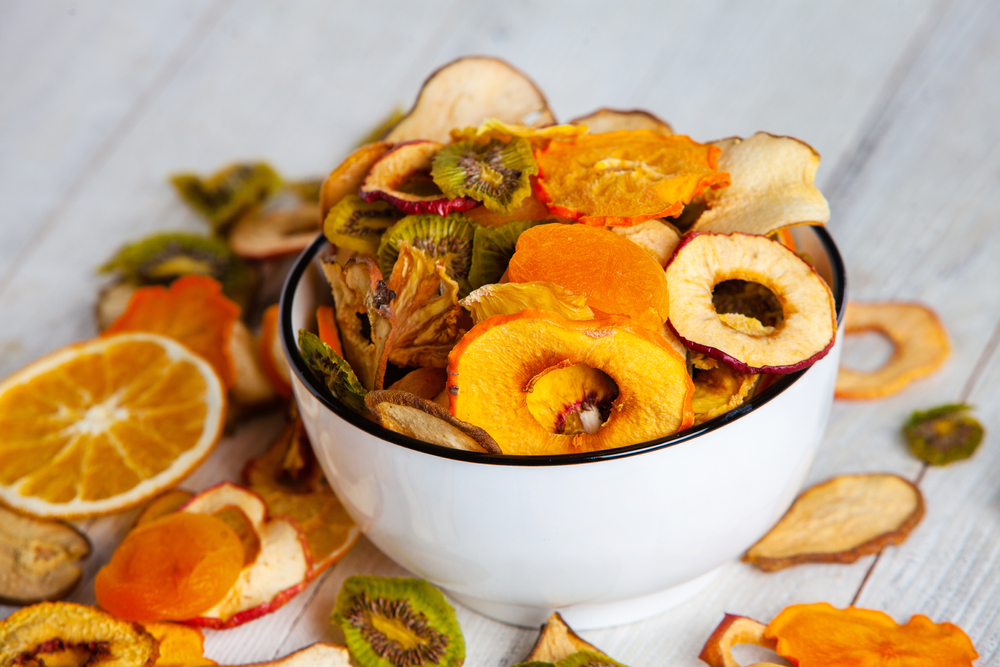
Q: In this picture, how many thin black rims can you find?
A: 1